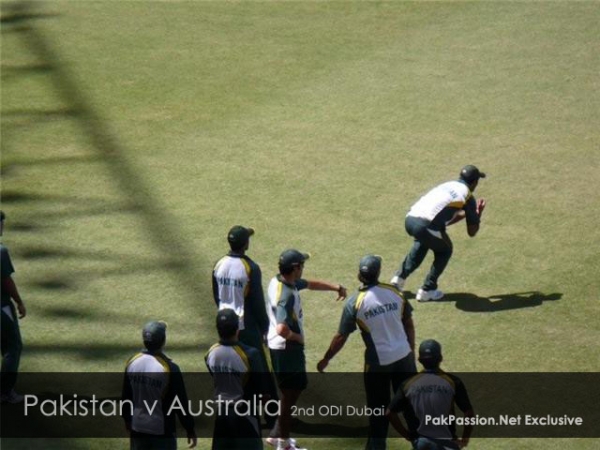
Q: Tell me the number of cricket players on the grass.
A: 8